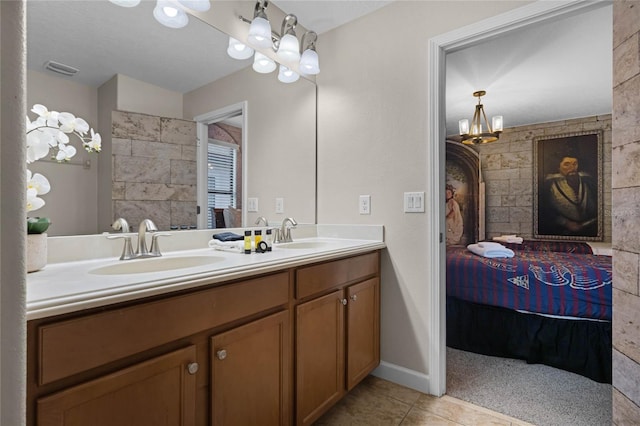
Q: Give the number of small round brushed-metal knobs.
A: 4